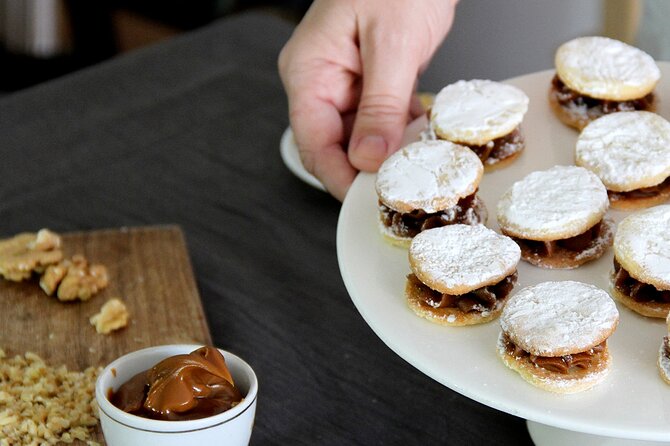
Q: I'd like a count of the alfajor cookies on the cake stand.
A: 9